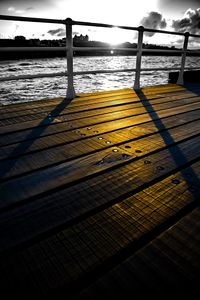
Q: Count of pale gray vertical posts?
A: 3